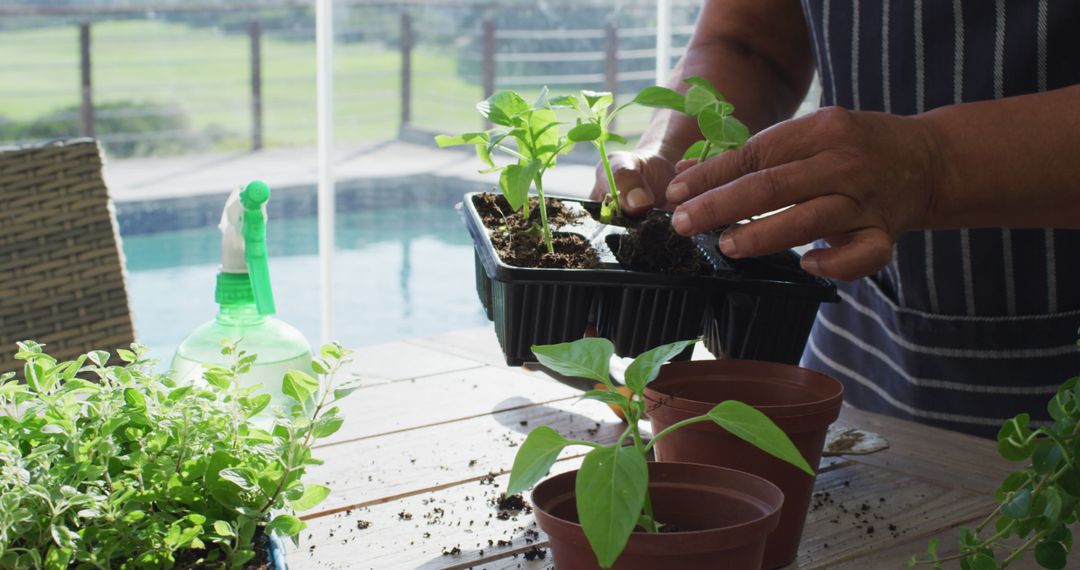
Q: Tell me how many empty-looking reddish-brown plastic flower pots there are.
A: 1